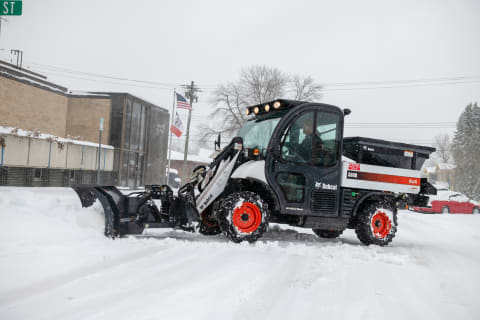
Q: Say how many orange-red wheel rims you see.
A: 2